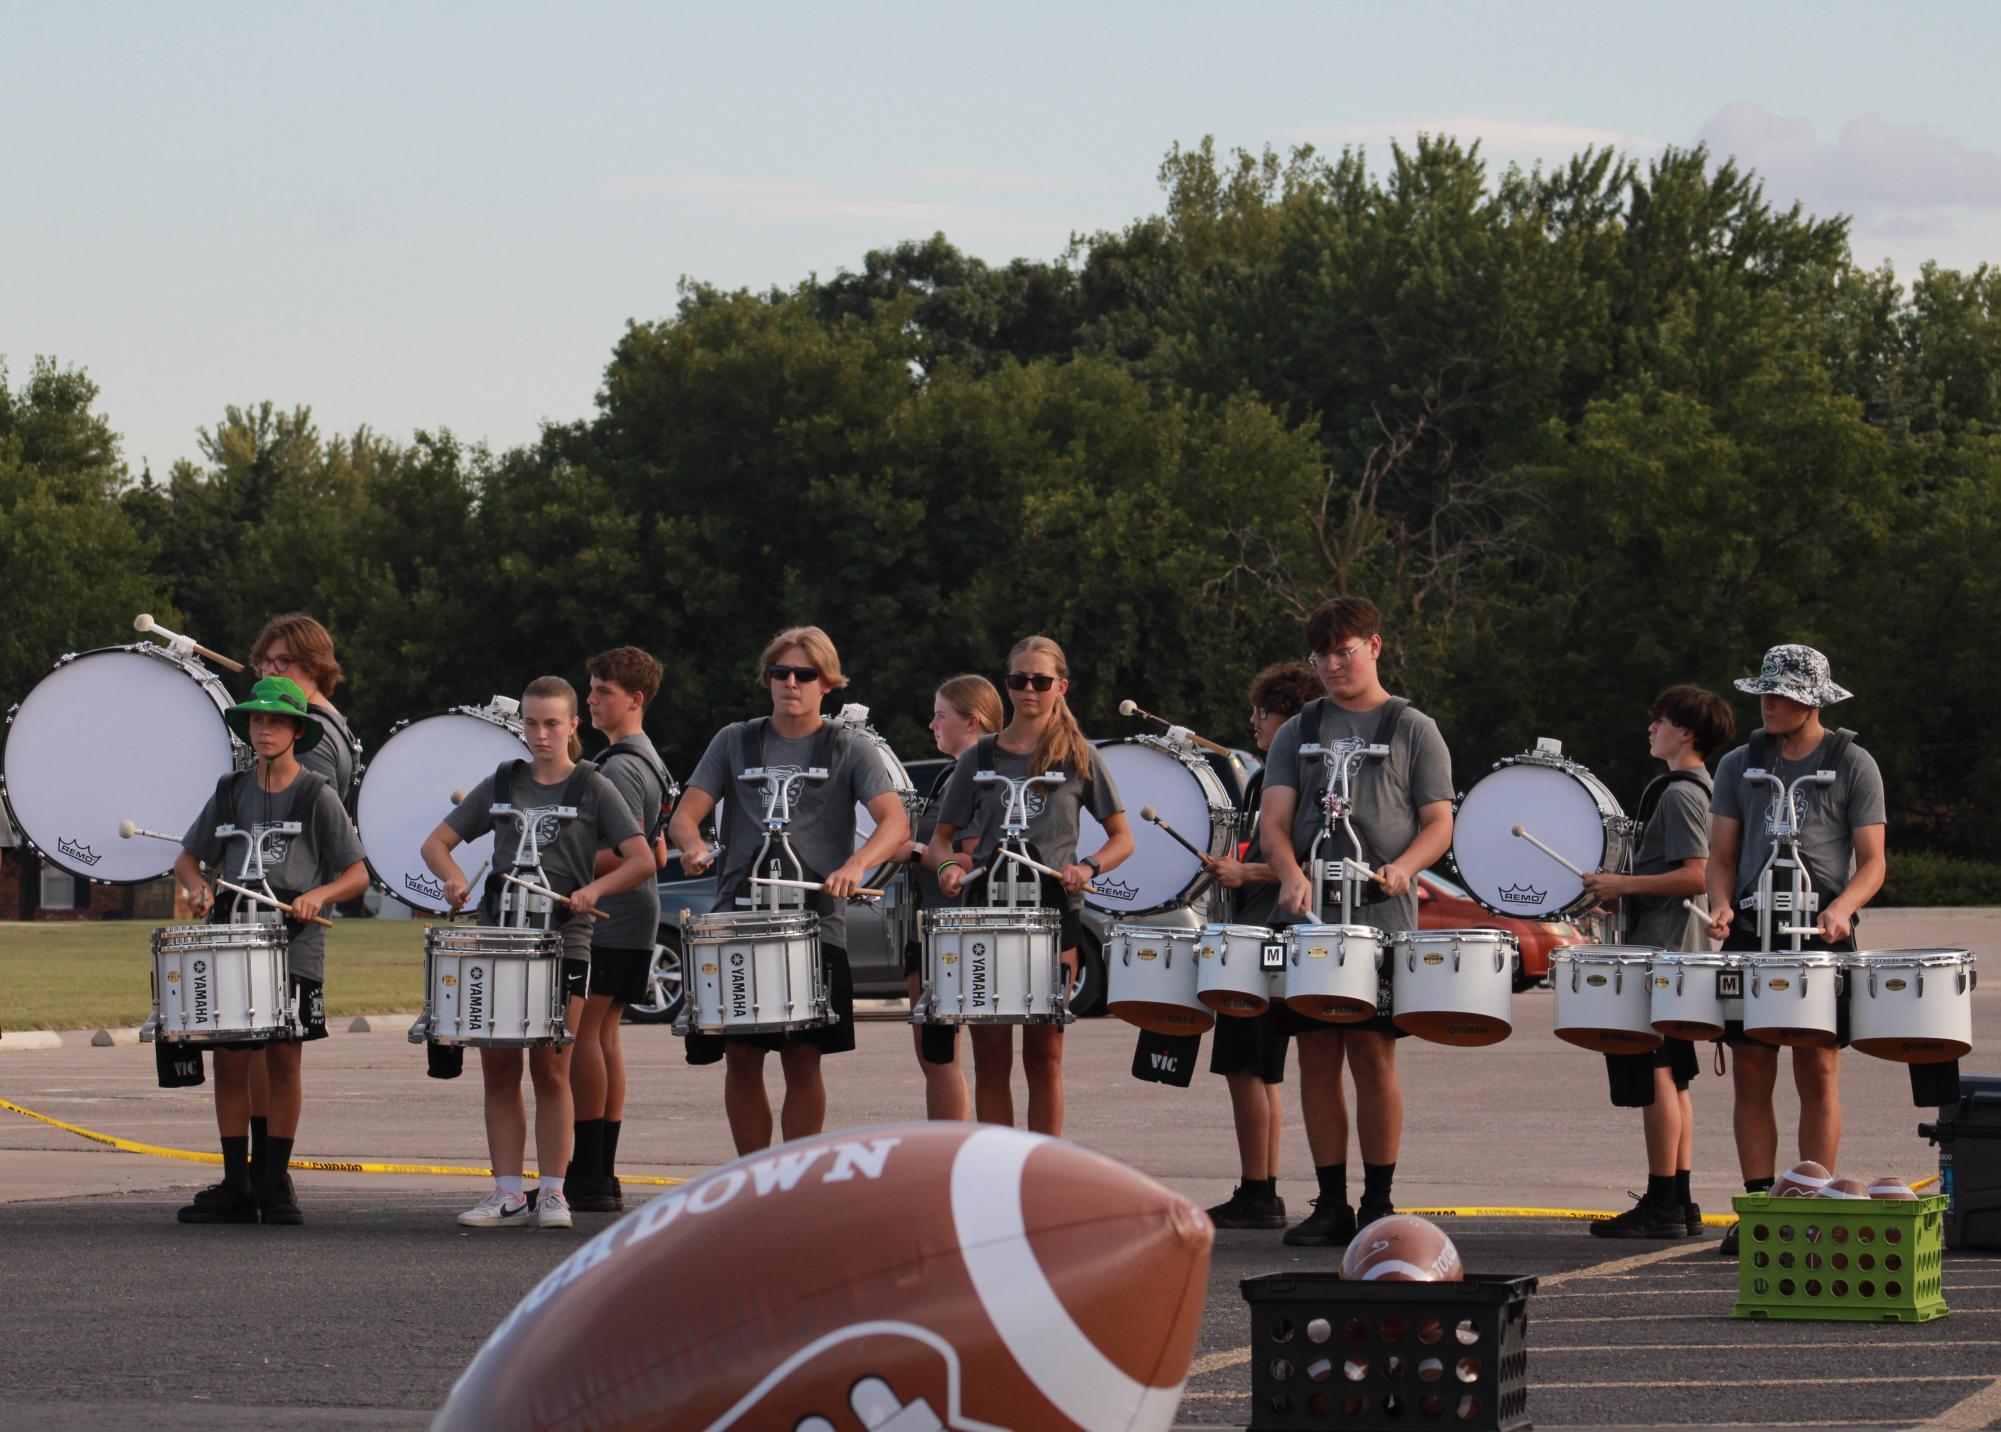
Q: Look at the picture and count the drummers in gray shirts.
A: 11